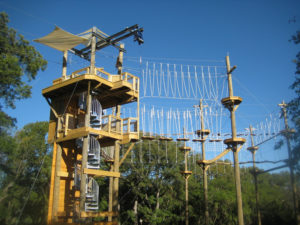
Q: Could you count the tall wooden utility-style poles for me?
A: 5